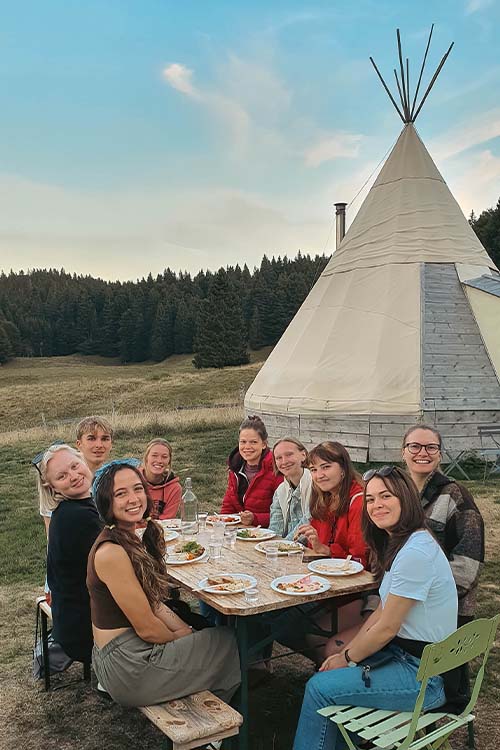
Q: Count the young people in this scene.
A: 9